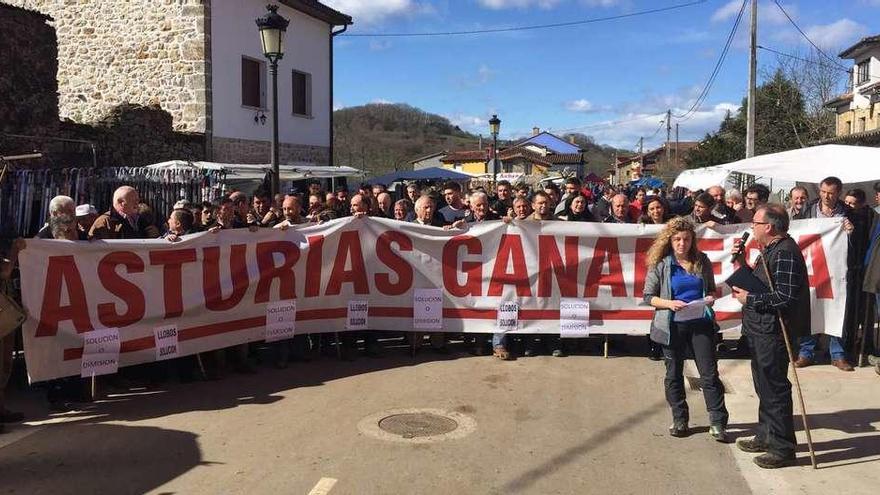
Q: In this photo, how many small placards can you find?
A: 7